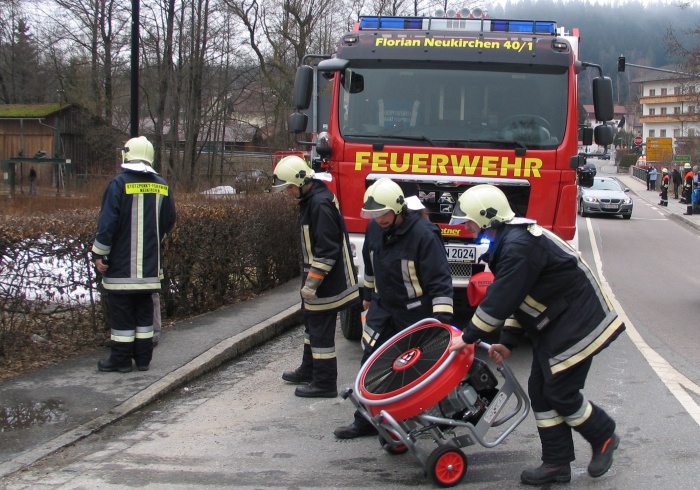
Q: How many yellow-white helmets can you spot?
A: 6